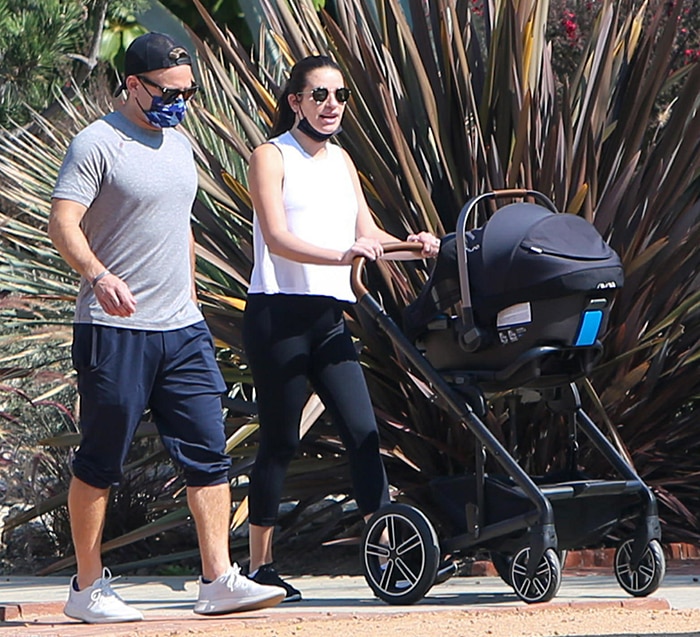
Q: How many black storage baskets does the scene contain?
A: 1